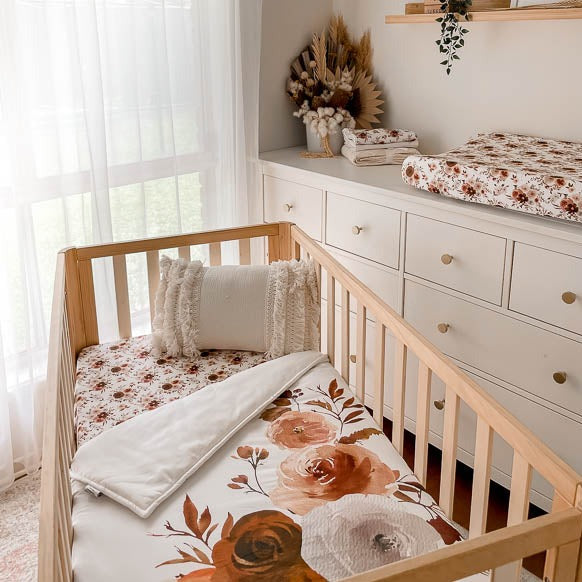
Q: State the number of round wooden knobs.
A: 8